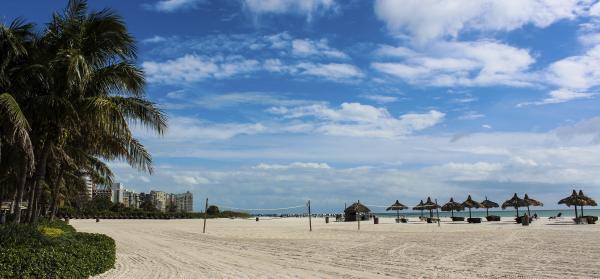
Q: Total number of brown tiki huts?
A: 11